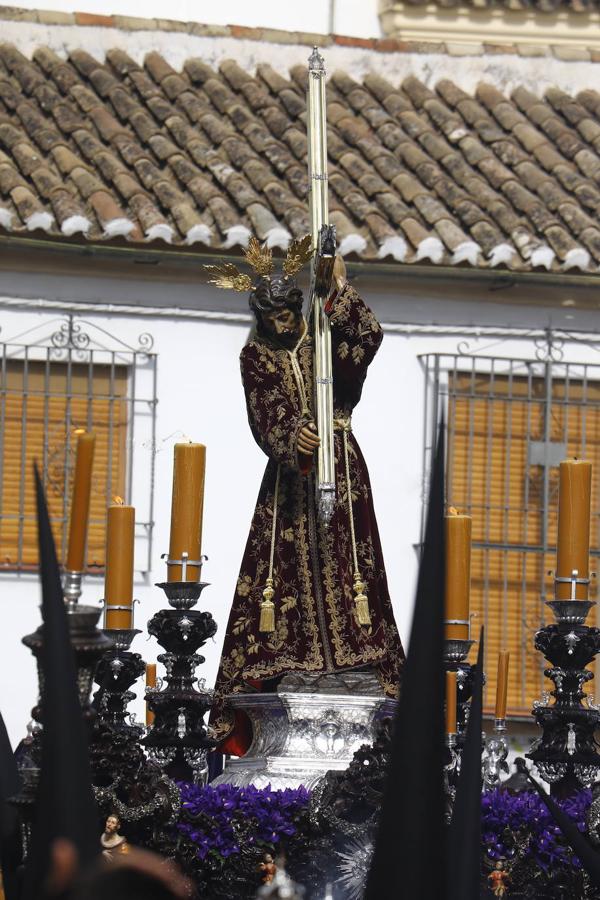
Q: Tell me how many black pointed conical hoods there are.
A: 5